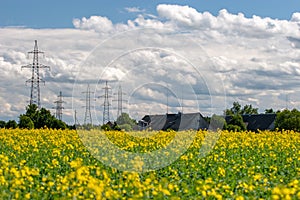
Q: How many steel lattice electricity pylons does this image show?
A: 5